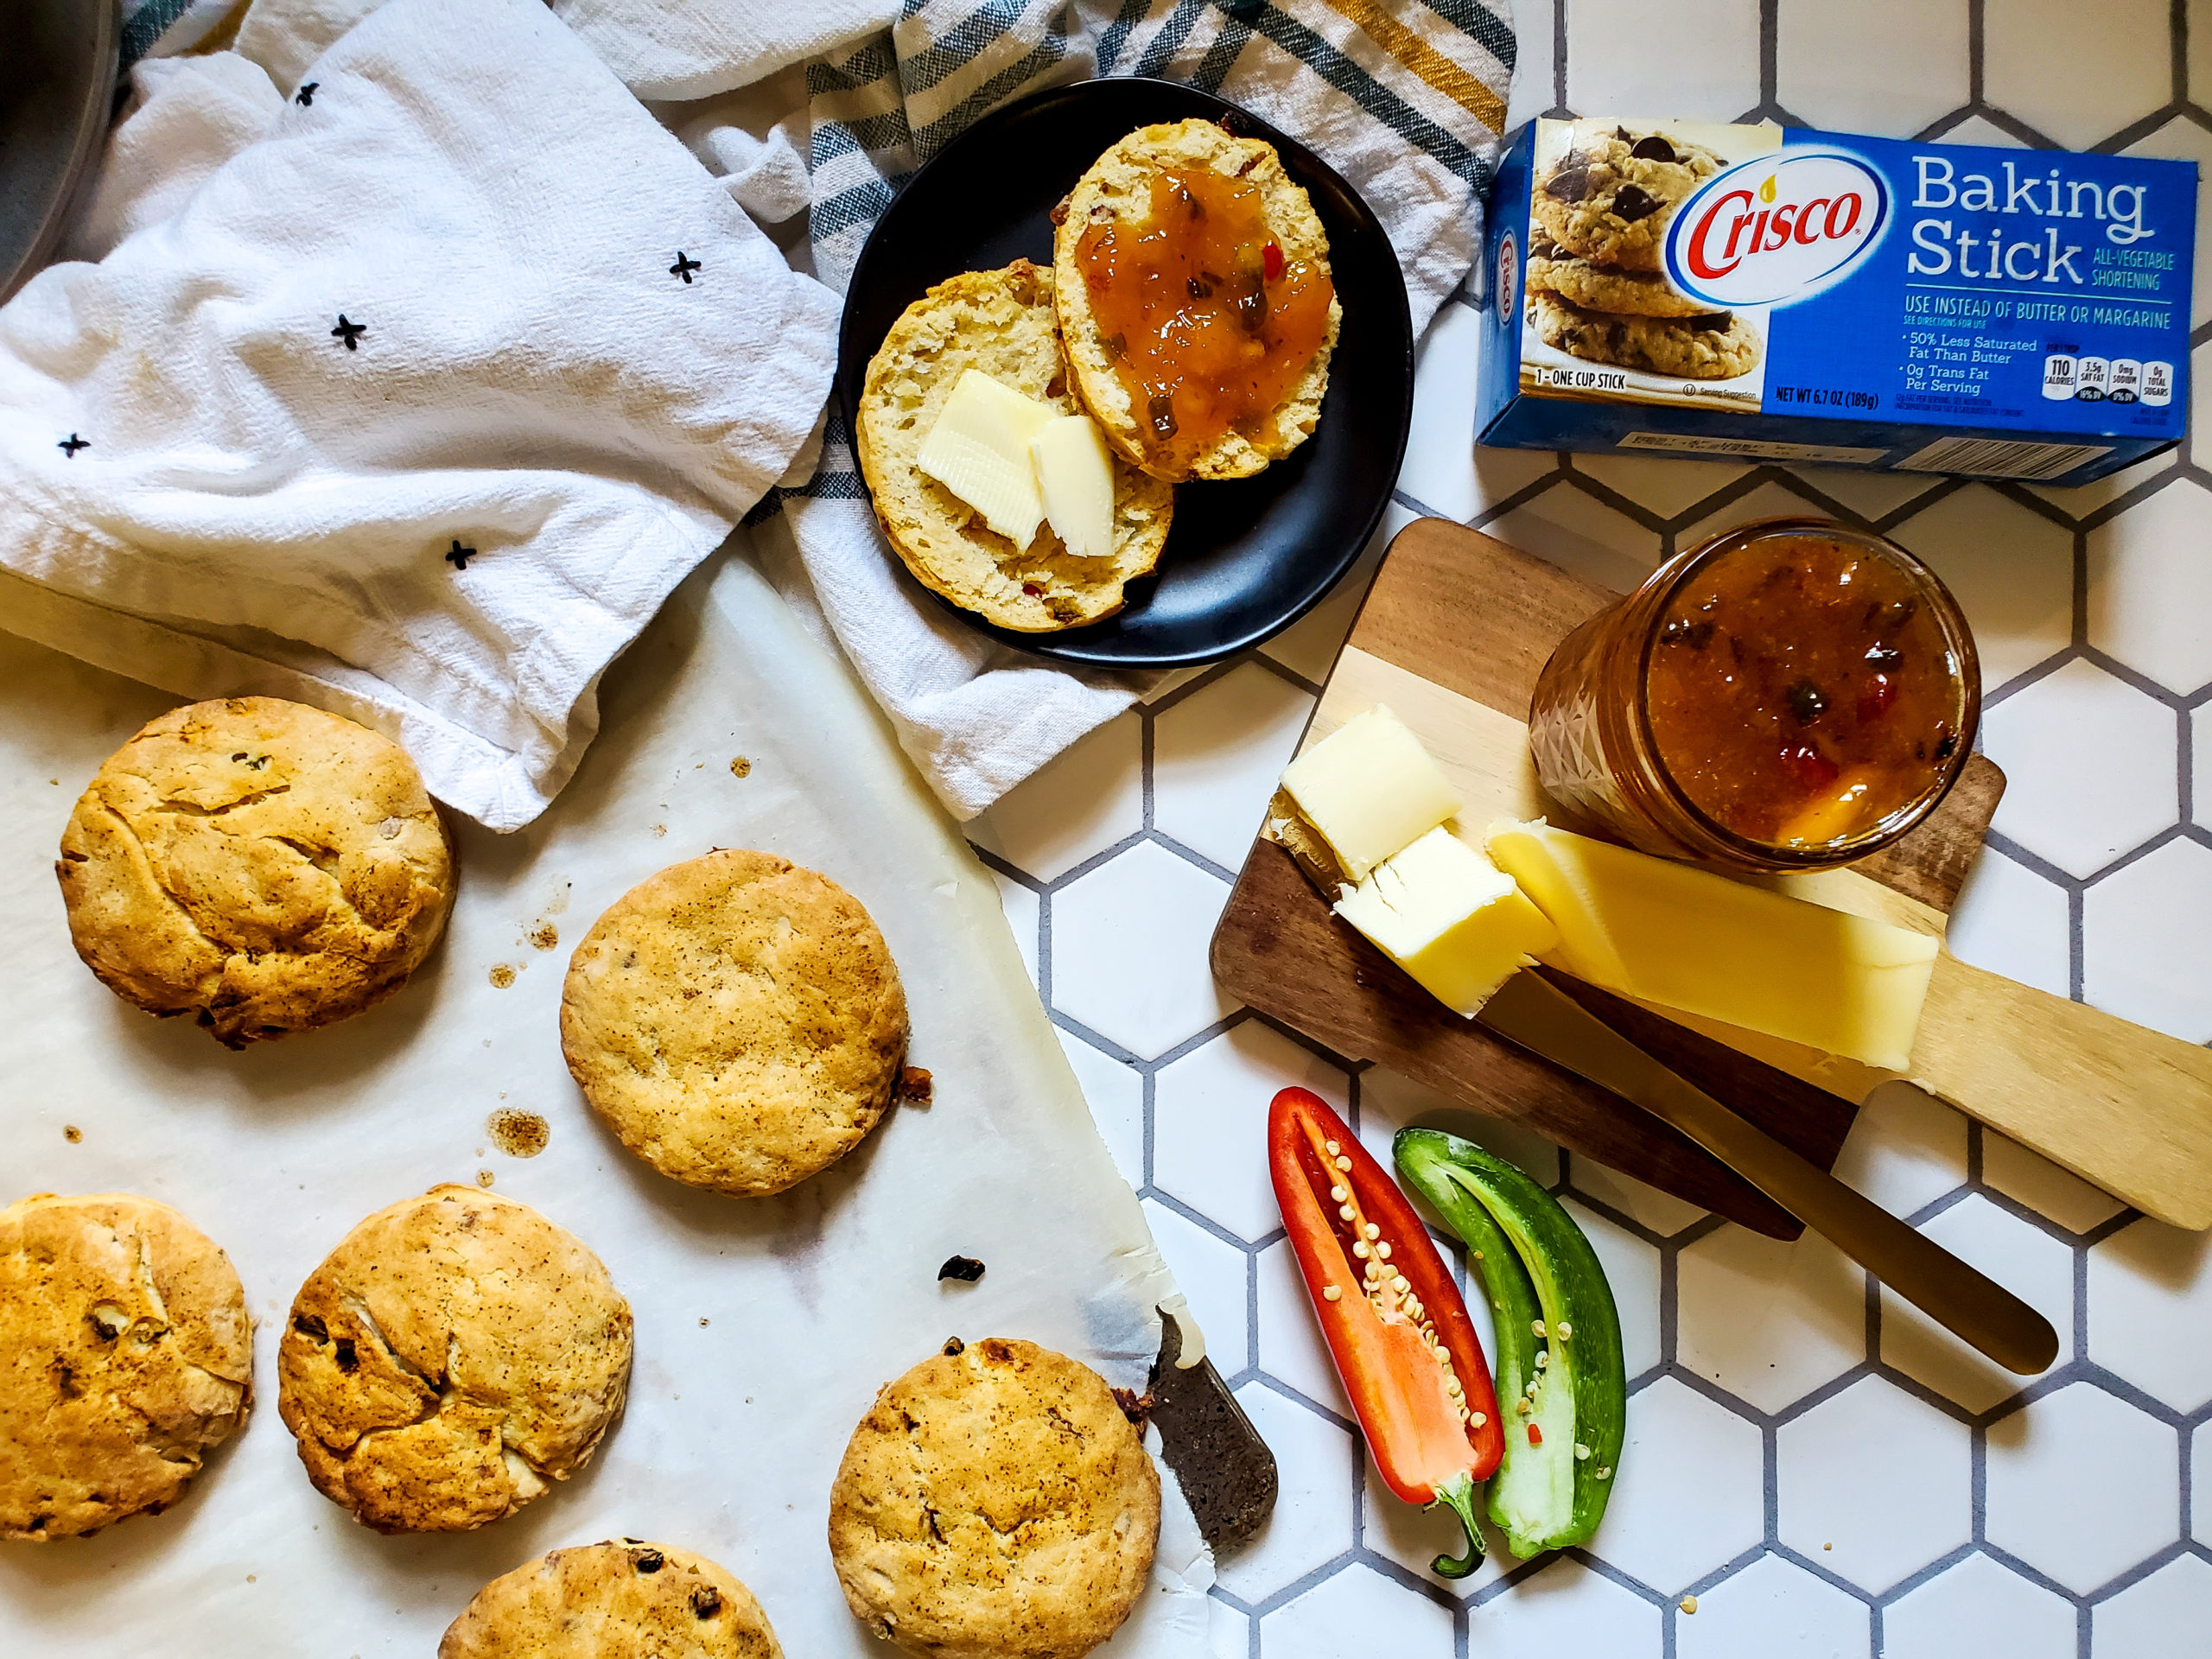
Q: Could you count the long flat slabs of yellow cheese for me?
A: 1